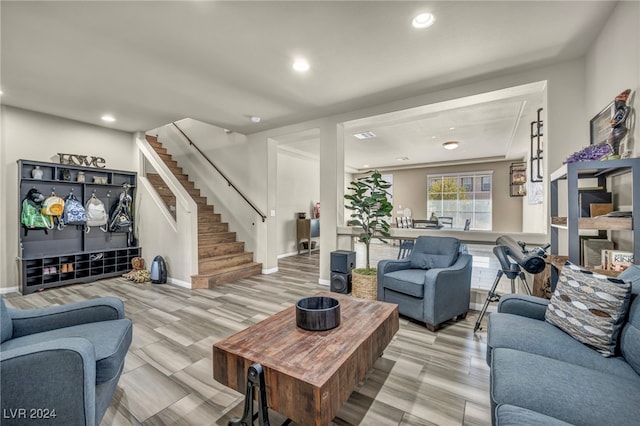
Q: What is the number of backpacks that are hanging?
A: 5